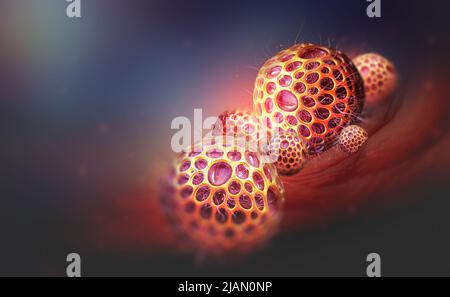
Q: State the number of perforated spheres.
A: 6